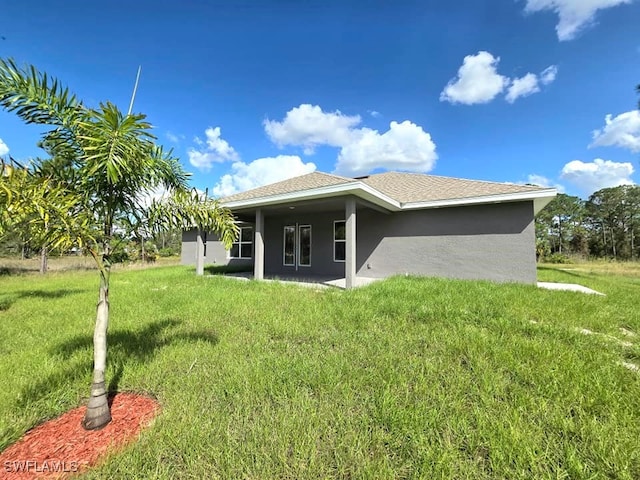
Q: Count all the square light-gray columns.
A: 3